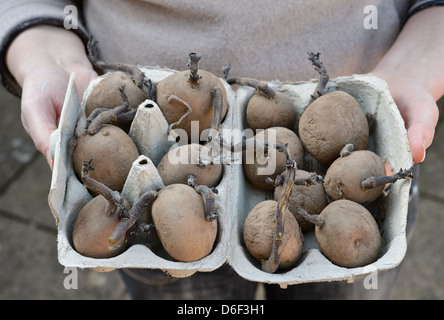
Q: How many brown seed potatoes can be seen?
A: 13